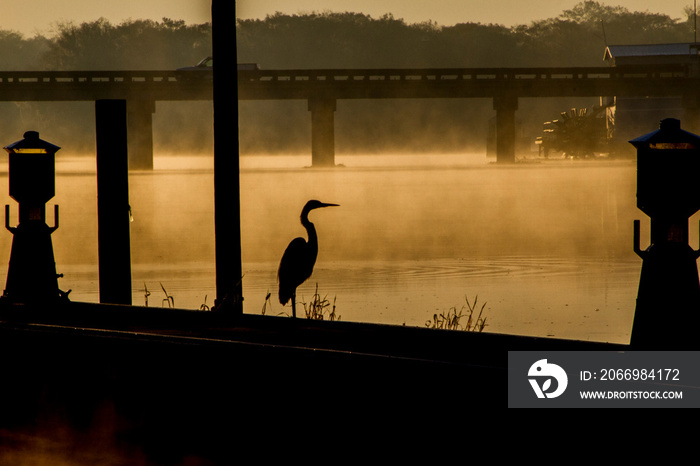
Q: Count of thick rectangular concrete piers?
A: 3